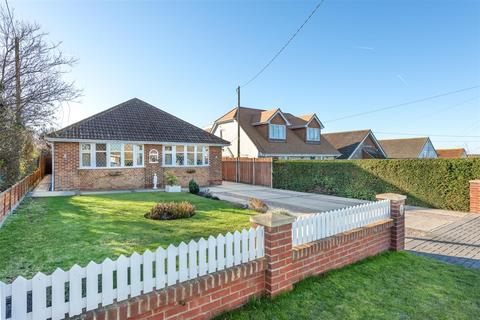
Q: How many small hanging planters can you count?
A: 2